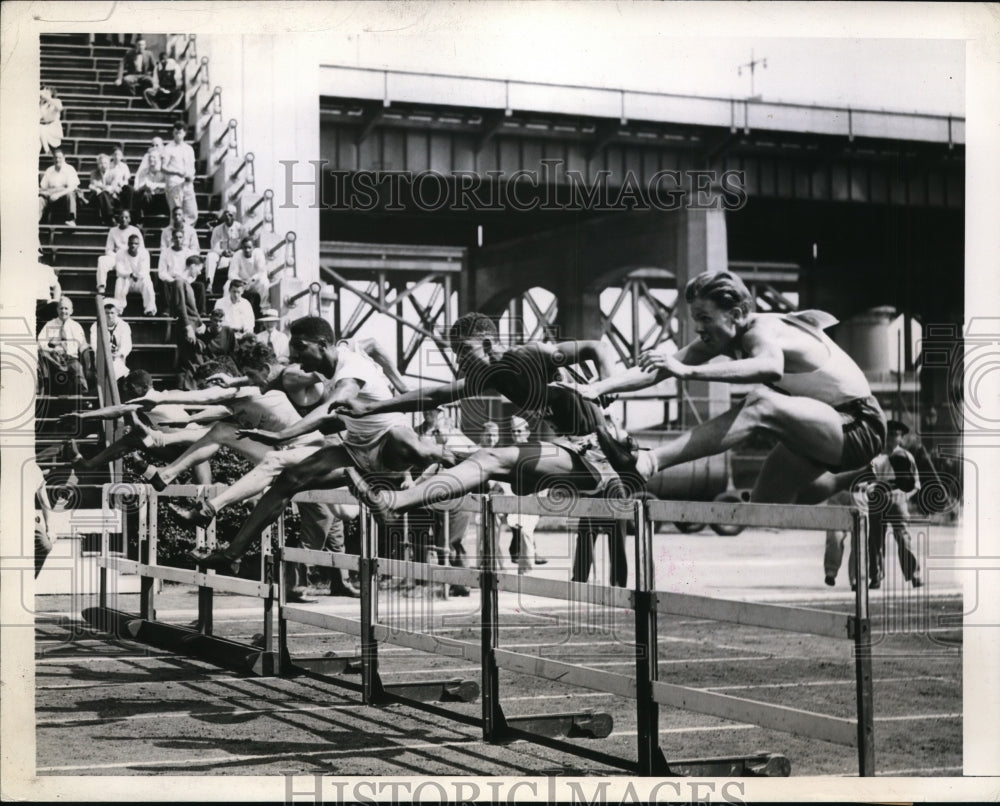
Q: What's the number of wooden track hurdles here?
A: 7